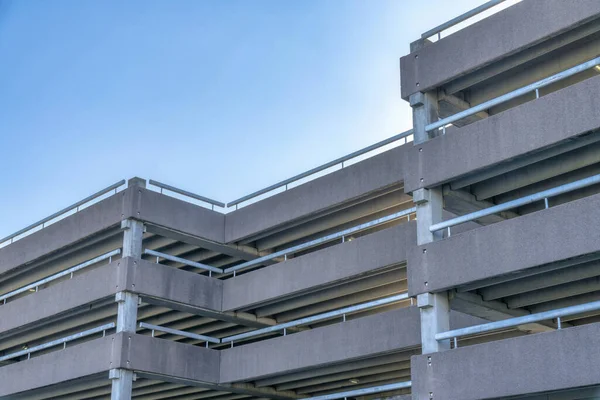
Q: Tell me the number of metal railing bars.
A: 14